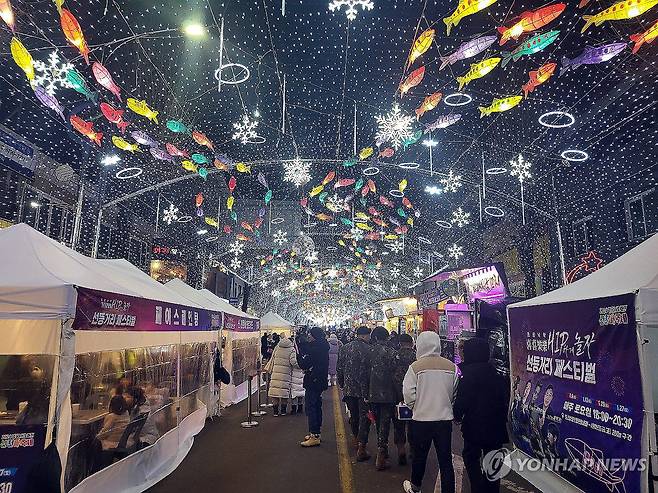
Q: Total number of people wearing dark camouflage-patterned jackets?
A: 3